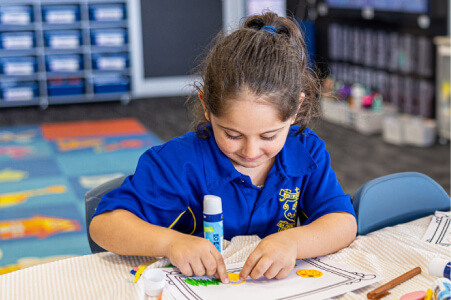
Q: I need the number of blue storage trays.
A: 12